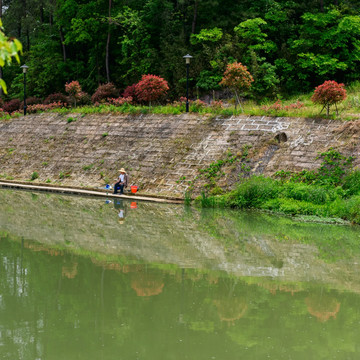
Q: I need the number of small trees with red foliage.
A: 4